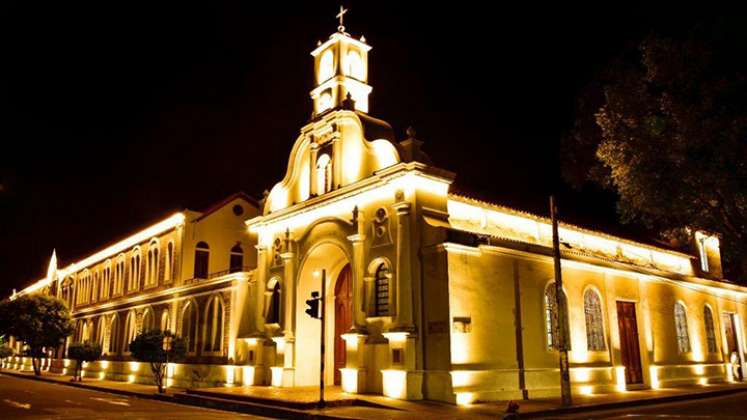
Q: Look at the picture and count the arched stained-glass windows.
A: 4